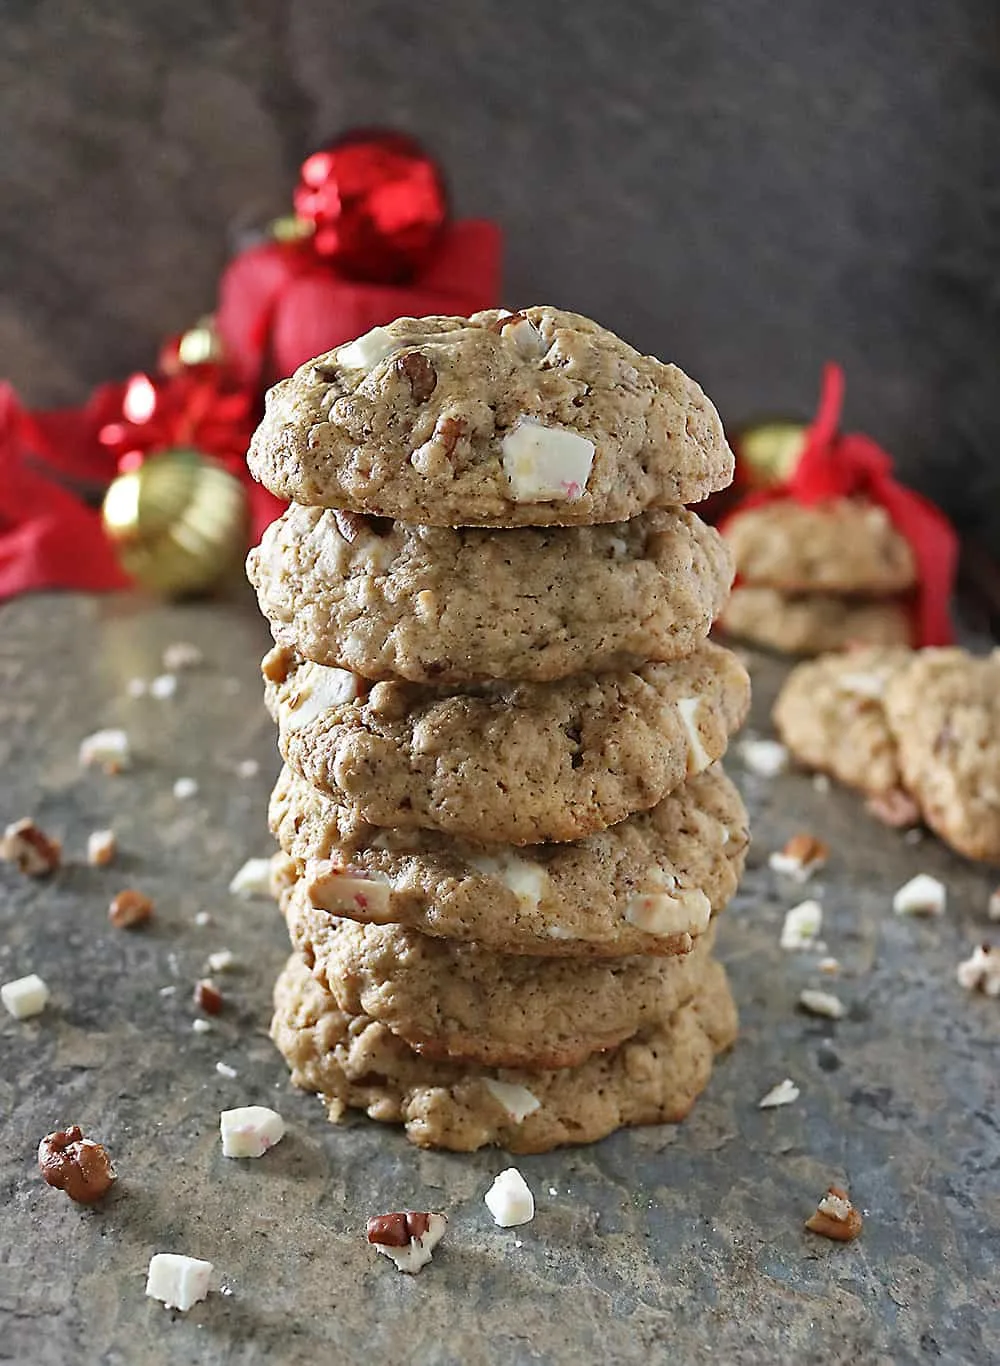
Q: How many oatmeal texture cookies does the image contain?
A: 10